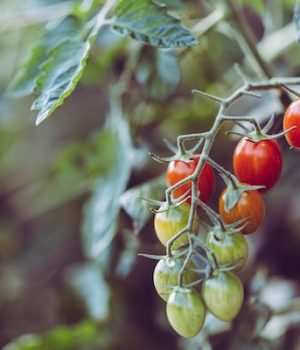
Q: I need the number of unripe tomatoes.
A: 5